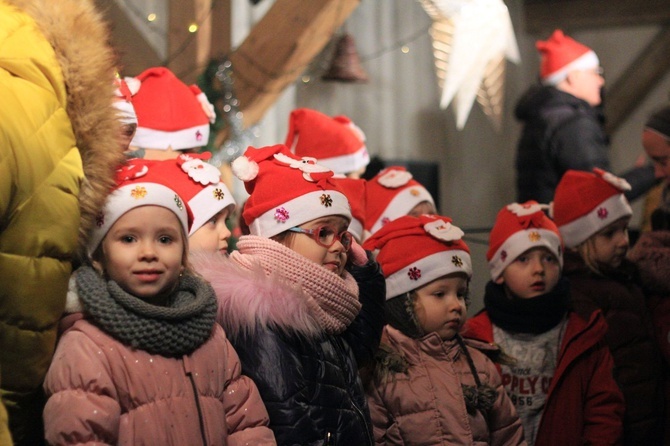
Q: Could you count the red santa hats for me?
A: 12